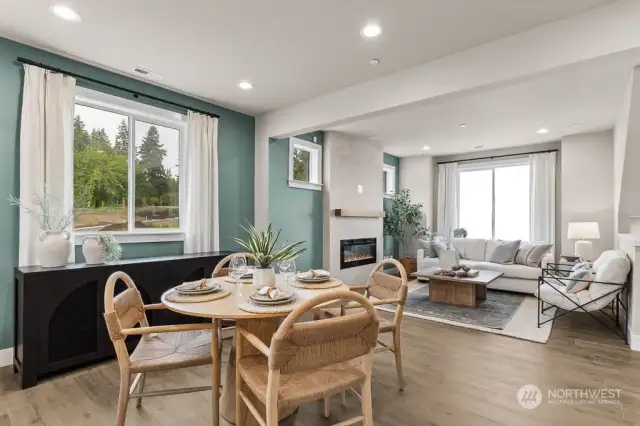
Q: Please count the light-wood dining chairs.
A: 4